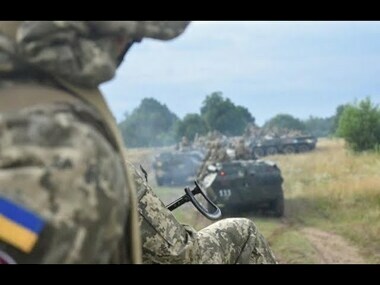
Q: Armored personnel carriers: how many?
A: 3